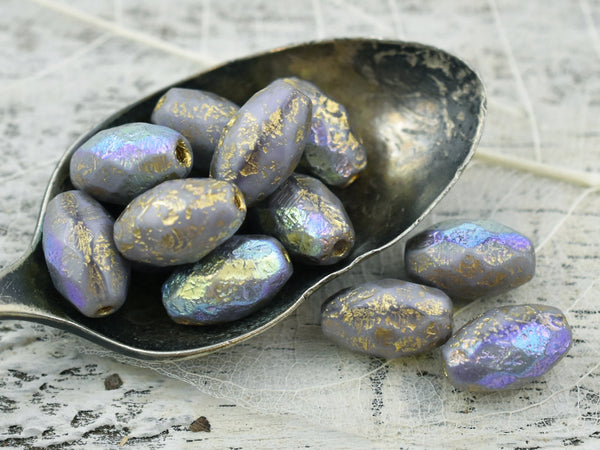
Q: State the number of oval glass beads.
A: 11